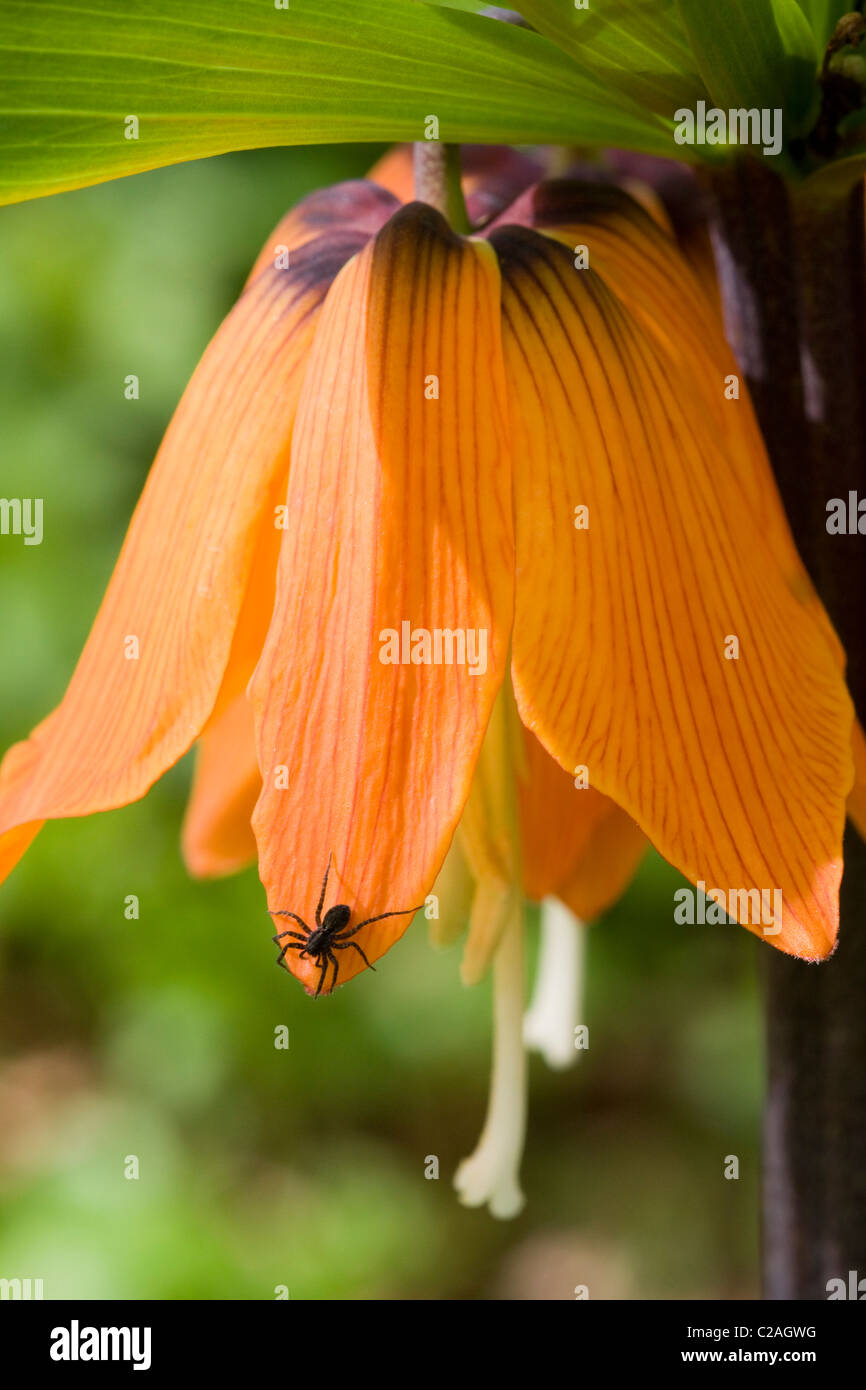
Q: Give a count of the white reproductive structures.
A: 2